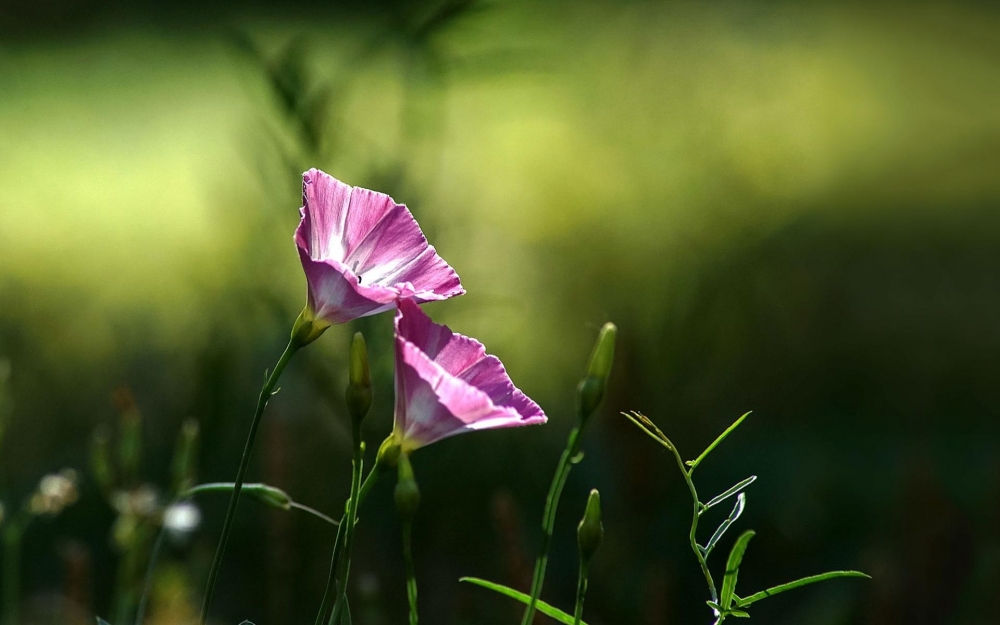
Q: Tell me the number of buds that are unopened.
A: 4